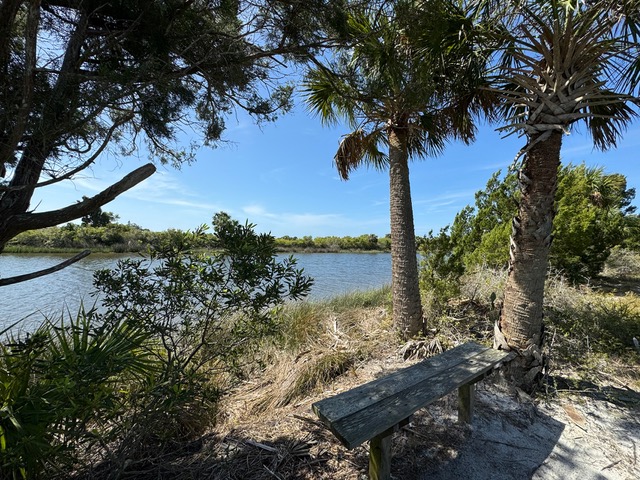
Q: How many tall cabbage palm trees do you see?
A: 2